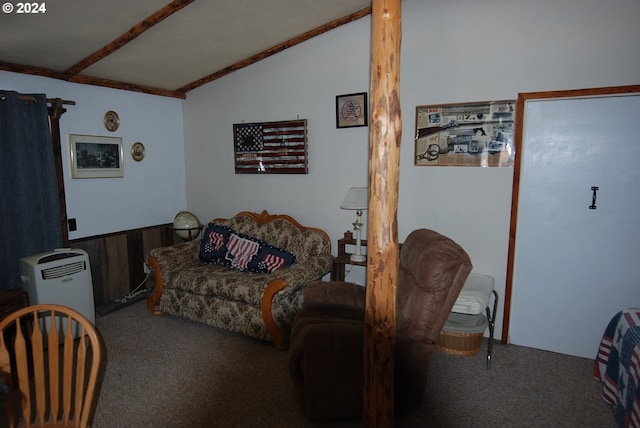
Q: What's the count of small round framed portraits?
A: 2